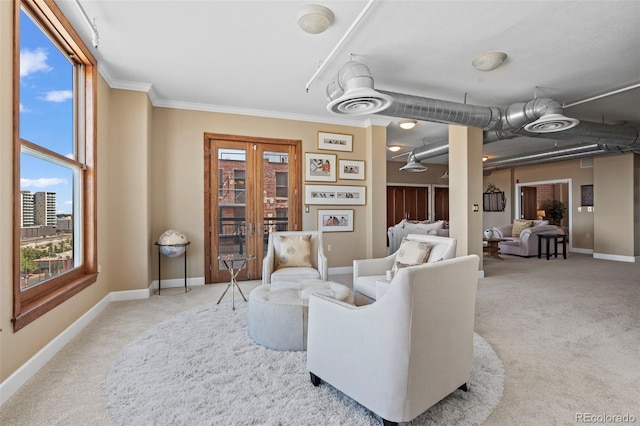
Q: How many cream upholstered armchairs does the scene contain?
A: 3